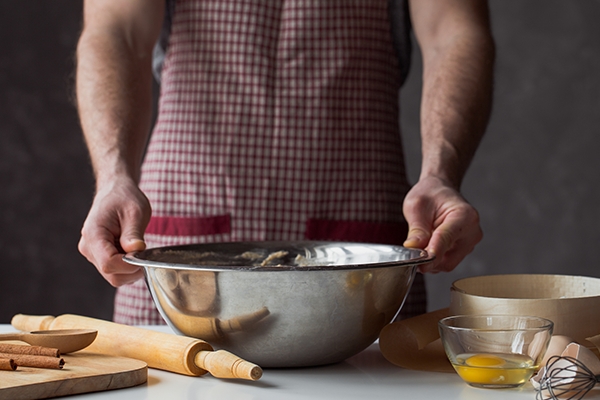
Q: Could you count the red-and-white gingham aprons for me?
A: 1